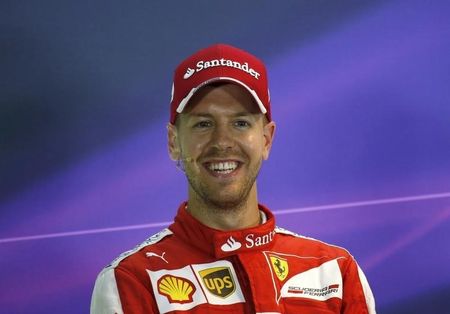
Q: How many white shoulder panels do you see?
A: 2